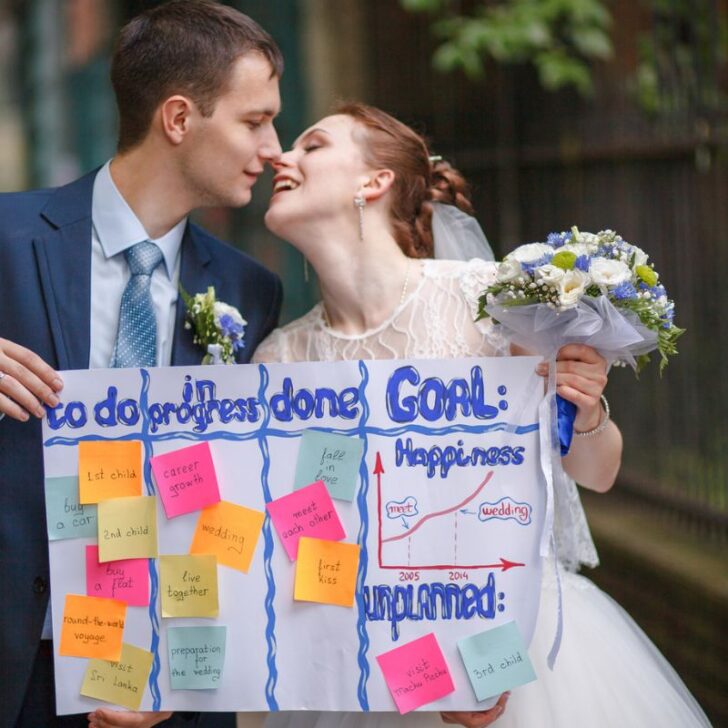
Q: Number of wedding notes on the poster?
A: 2